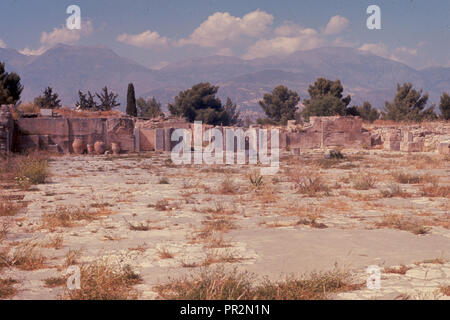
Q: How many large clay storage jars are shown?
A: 4